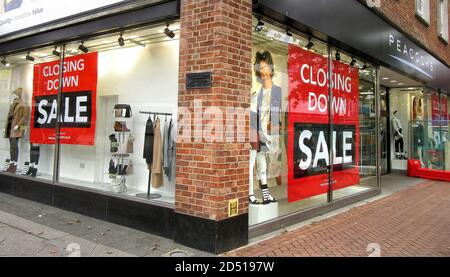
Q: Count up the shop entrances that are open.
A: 1